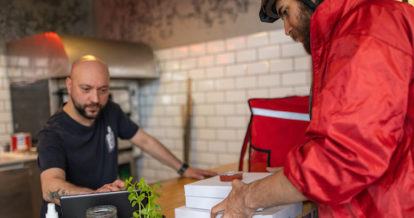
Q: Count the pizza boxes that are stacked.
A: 3